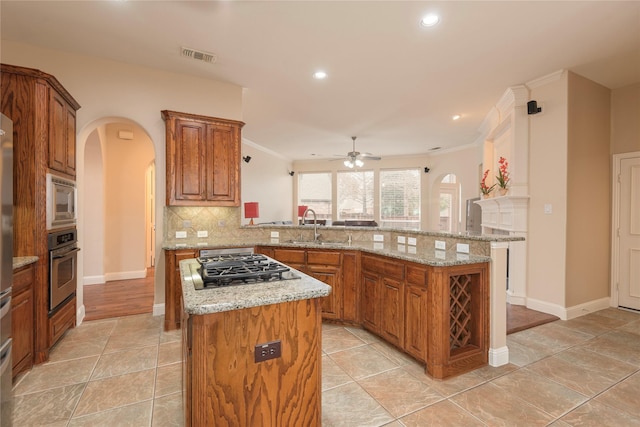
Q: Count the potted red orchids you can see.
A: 2